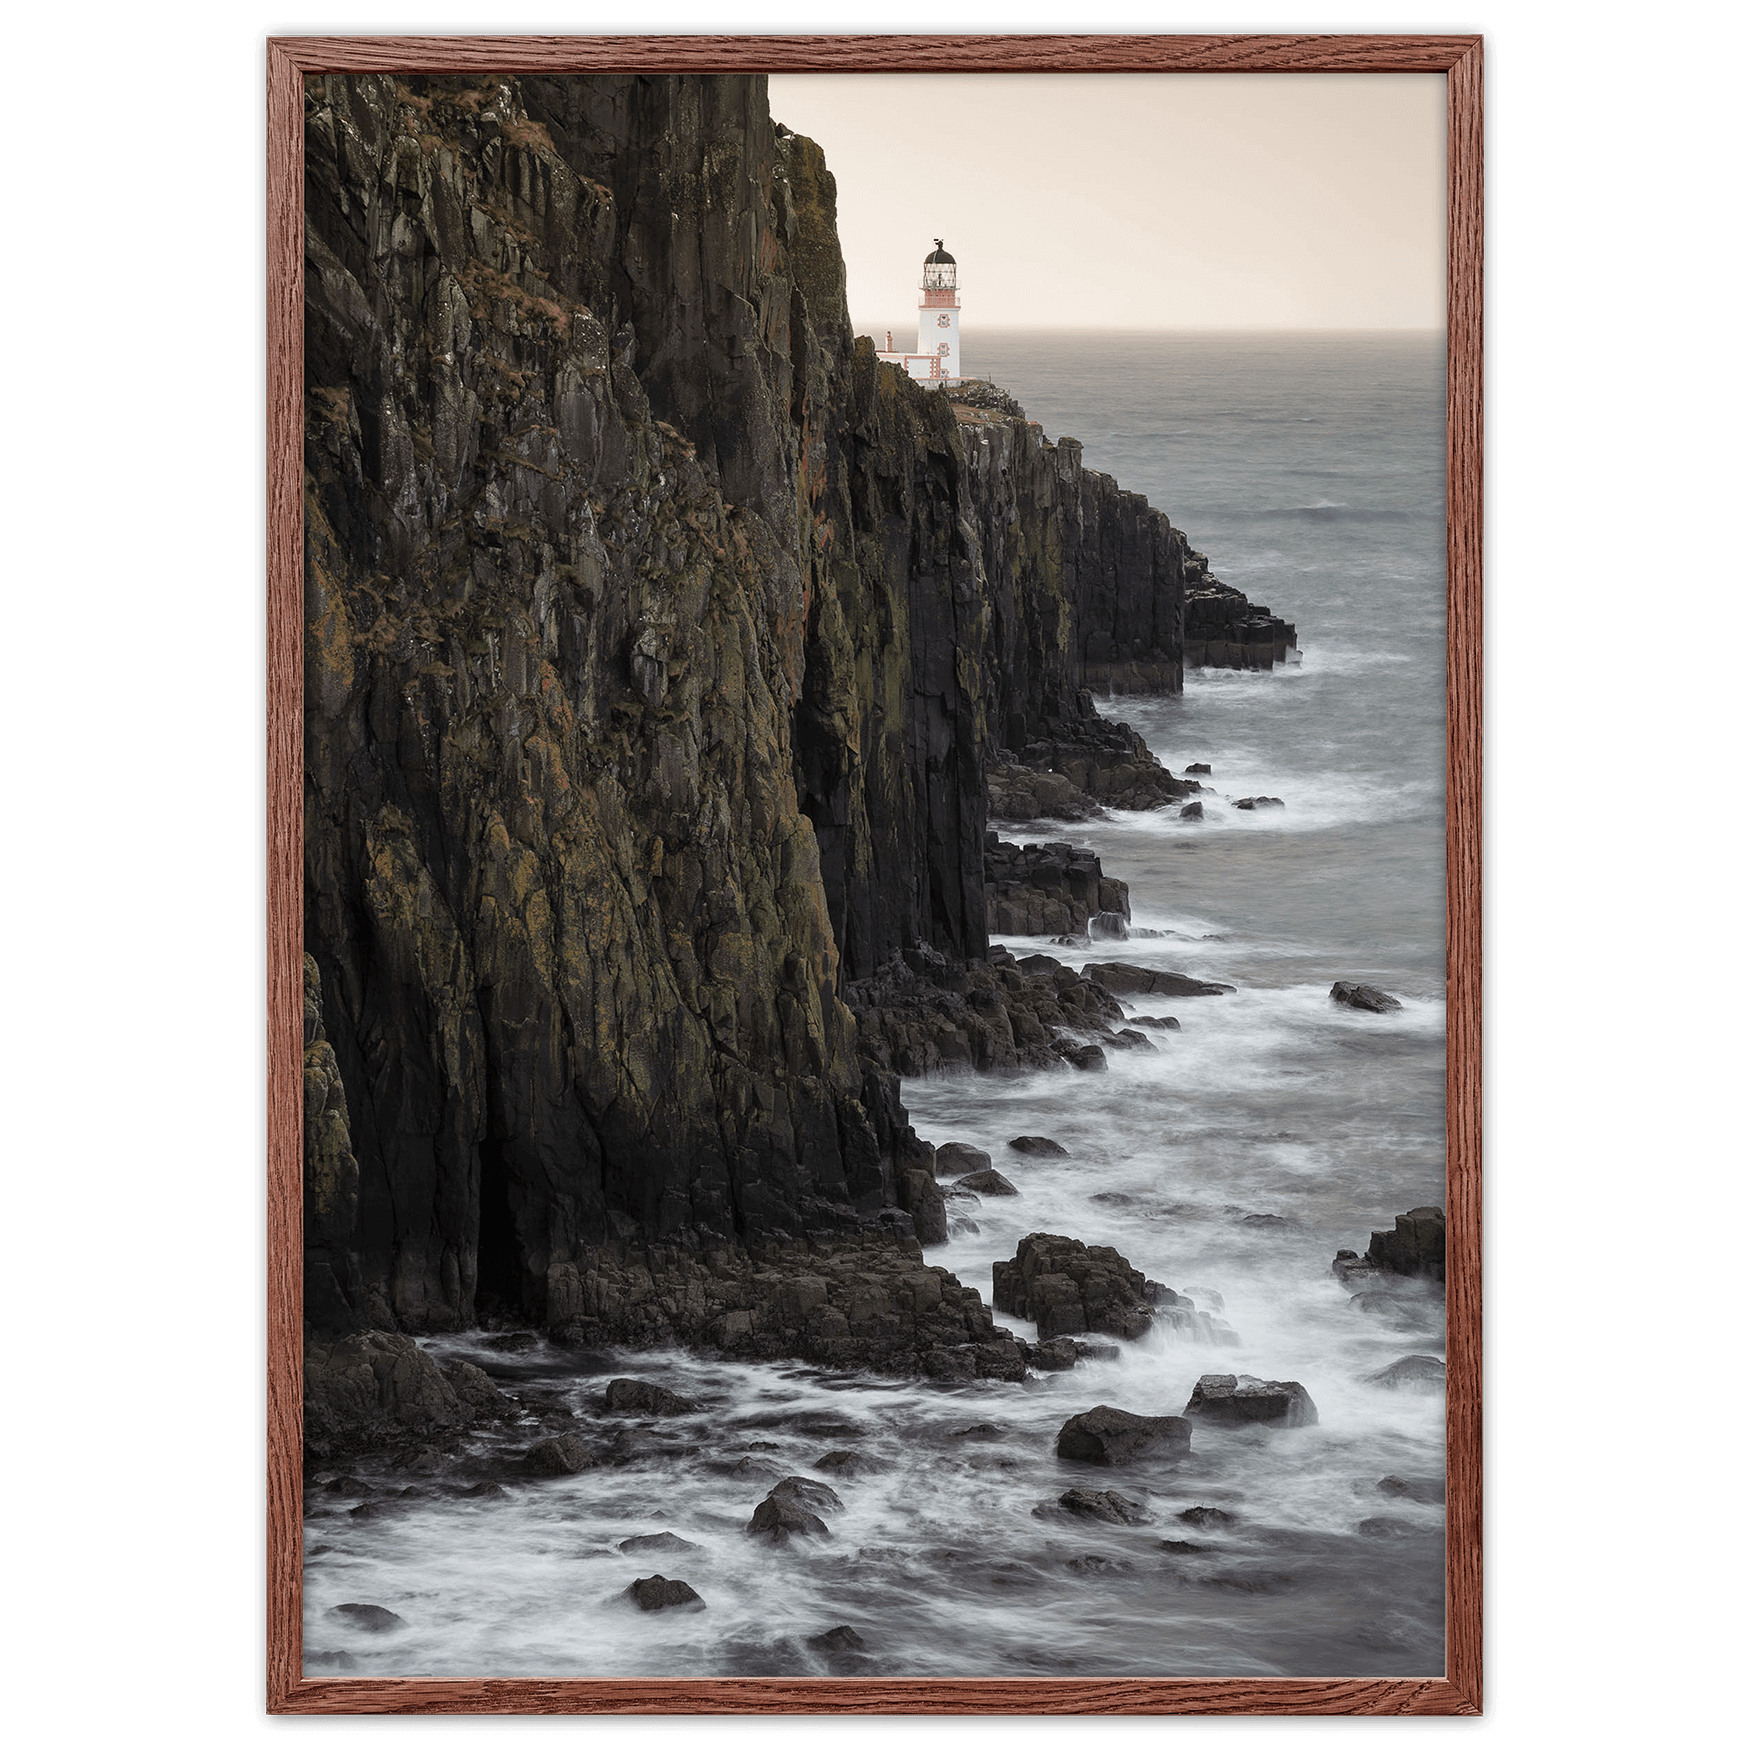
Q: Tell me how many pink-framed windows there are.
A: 3